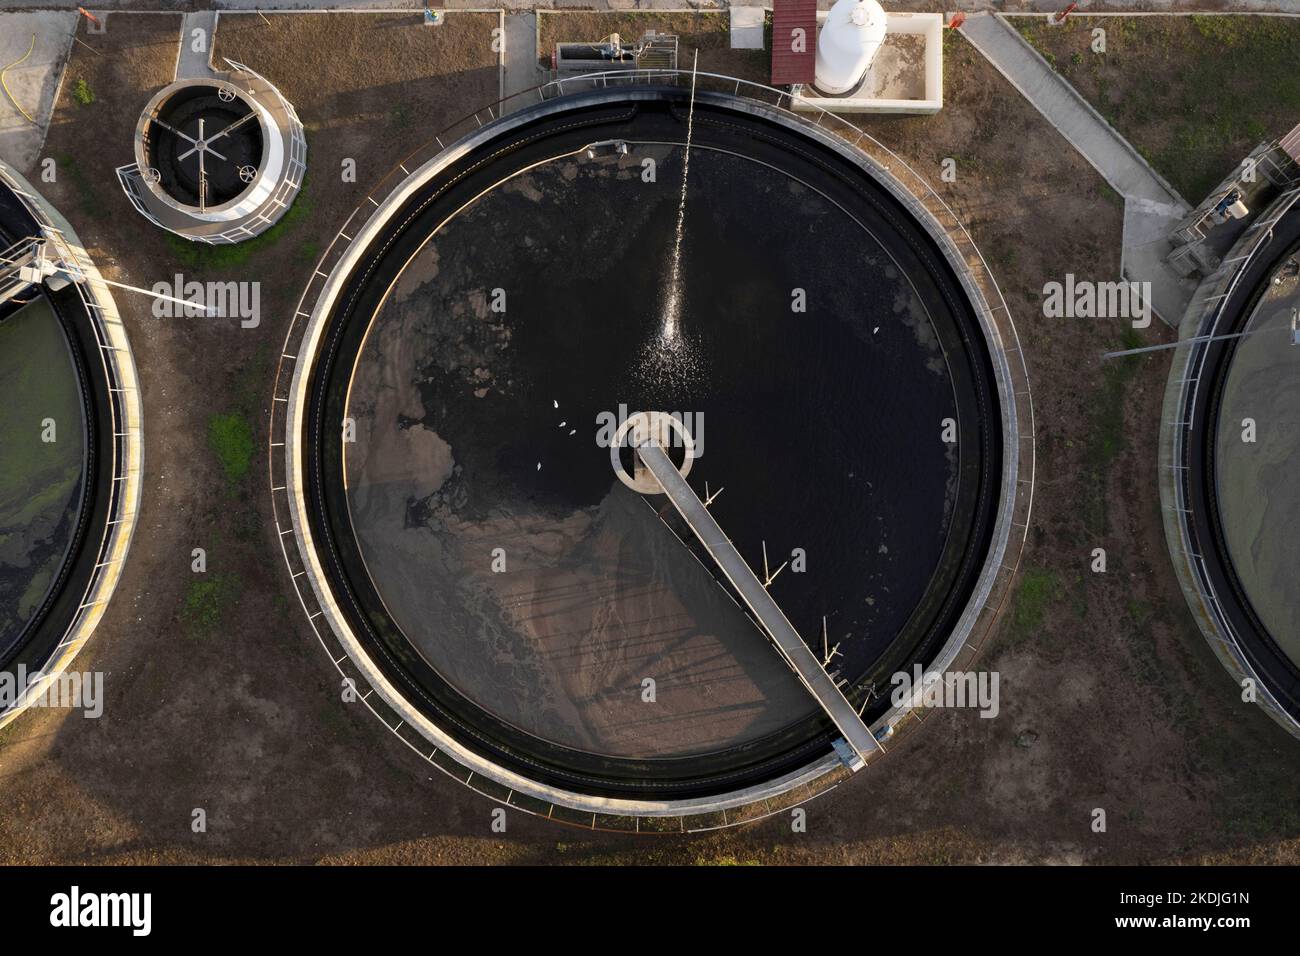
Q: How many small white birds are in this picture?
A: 5